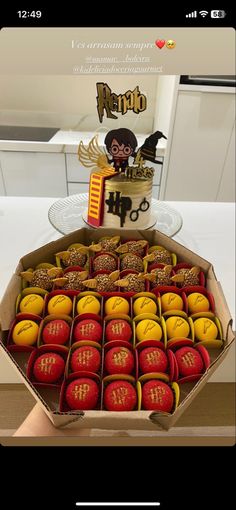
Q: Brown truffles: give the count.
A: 12